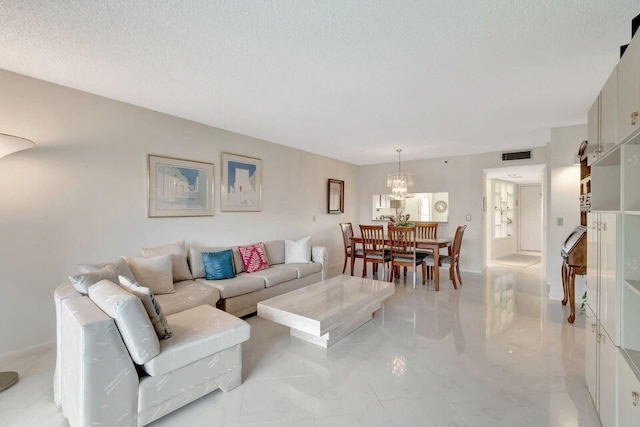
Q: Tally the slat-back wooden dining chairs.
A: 6